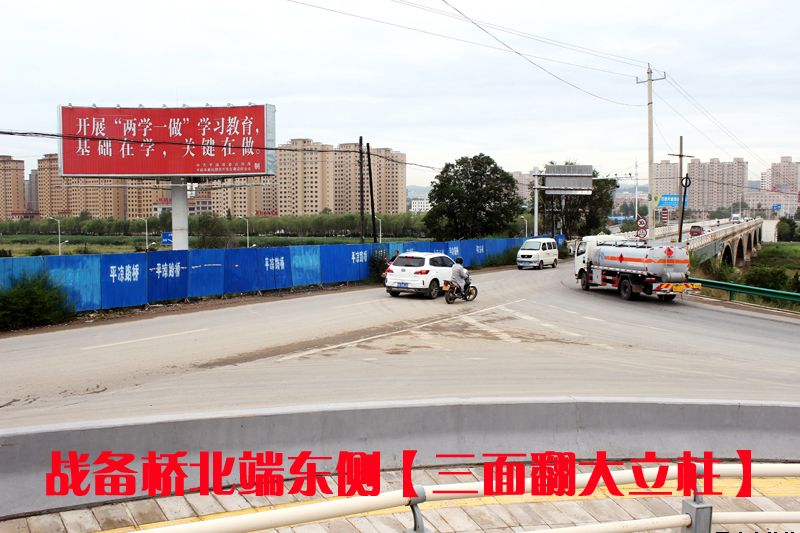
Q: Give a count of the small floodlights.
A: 9